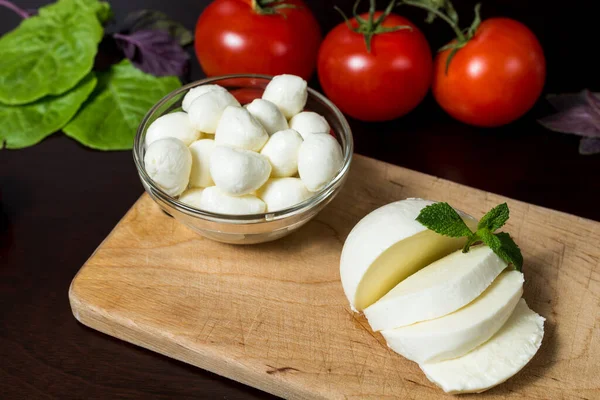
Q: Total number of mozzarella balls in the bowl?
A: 15